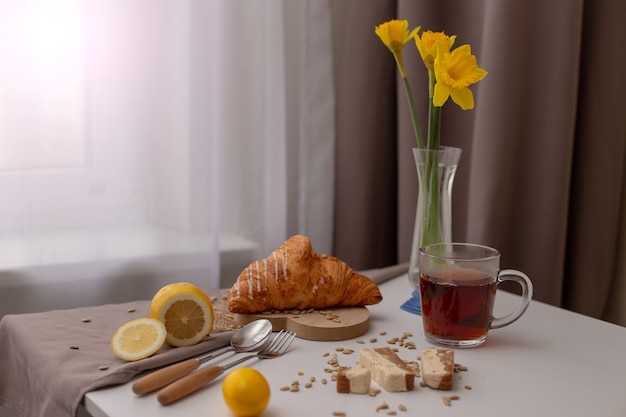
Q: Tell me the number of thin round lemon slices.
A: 1